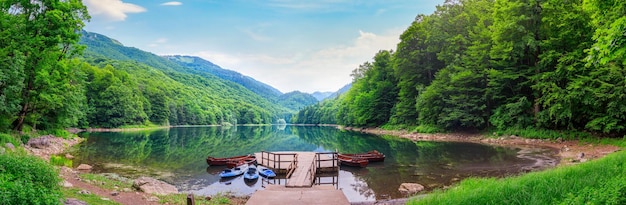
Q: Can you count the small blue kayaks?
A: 3